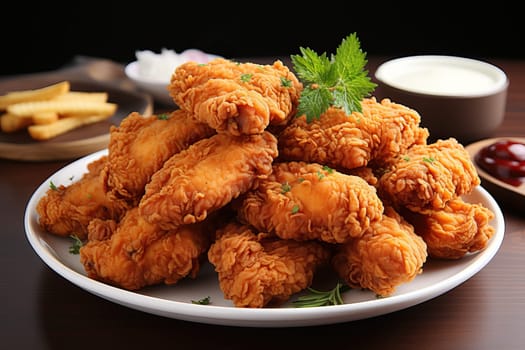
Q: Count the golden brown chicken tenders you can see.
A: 11